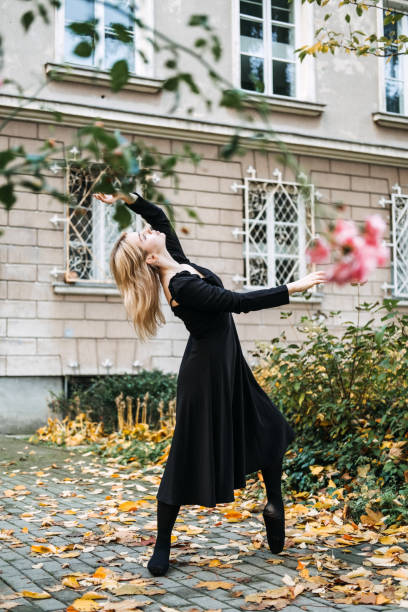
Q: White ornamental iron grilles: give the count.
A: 3